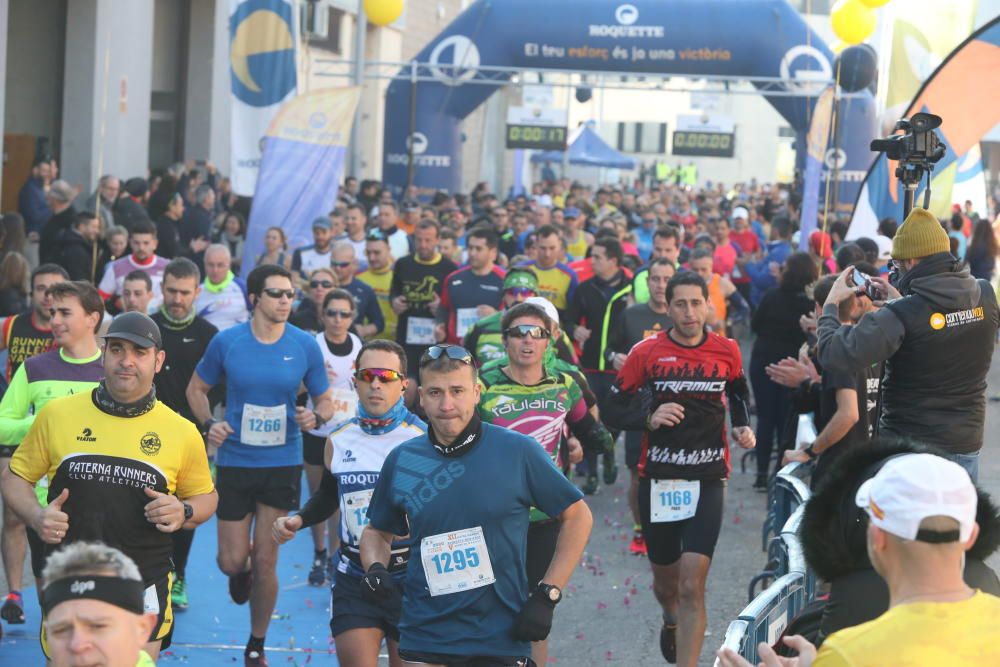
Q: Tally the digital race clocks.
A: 2